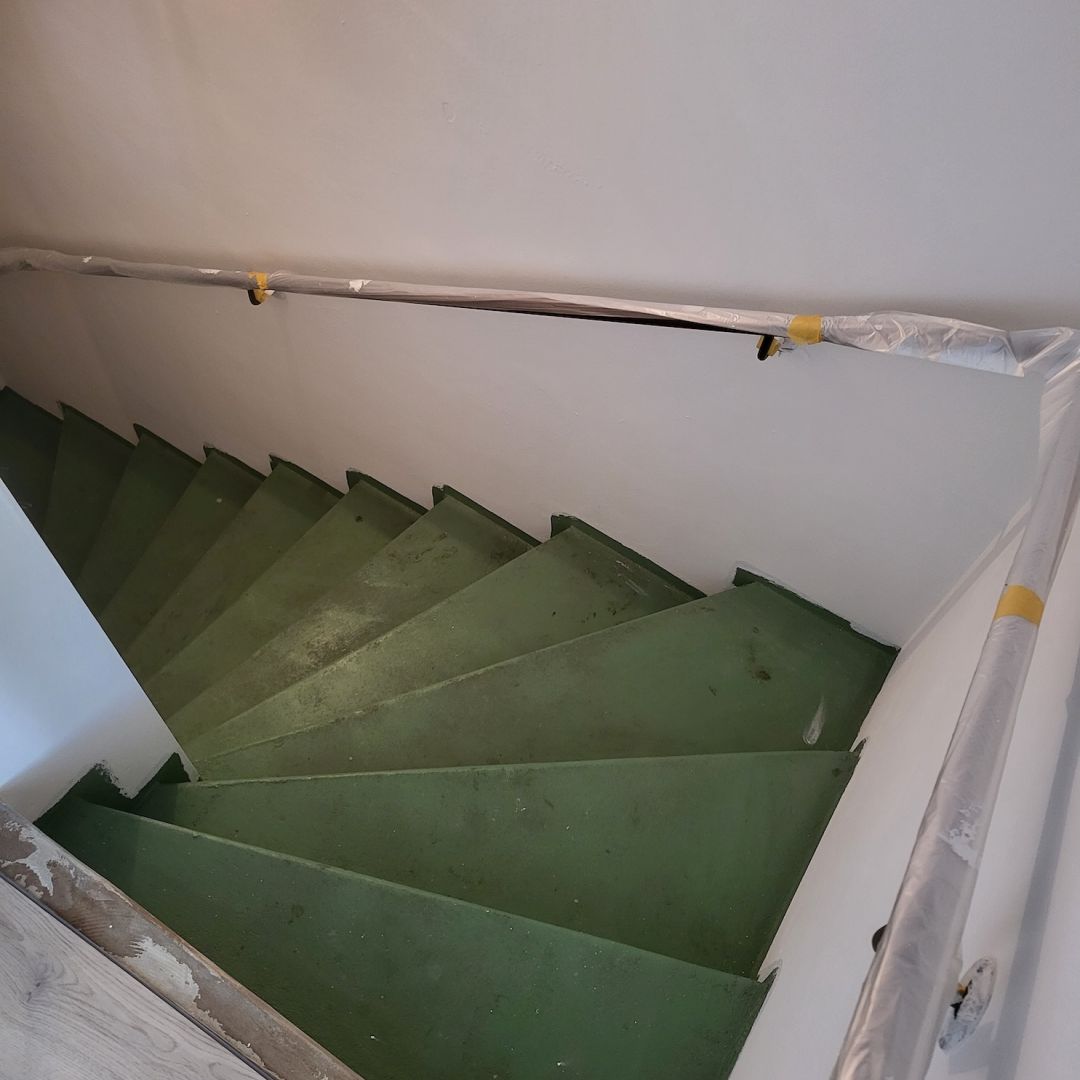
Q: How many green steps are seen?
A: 11